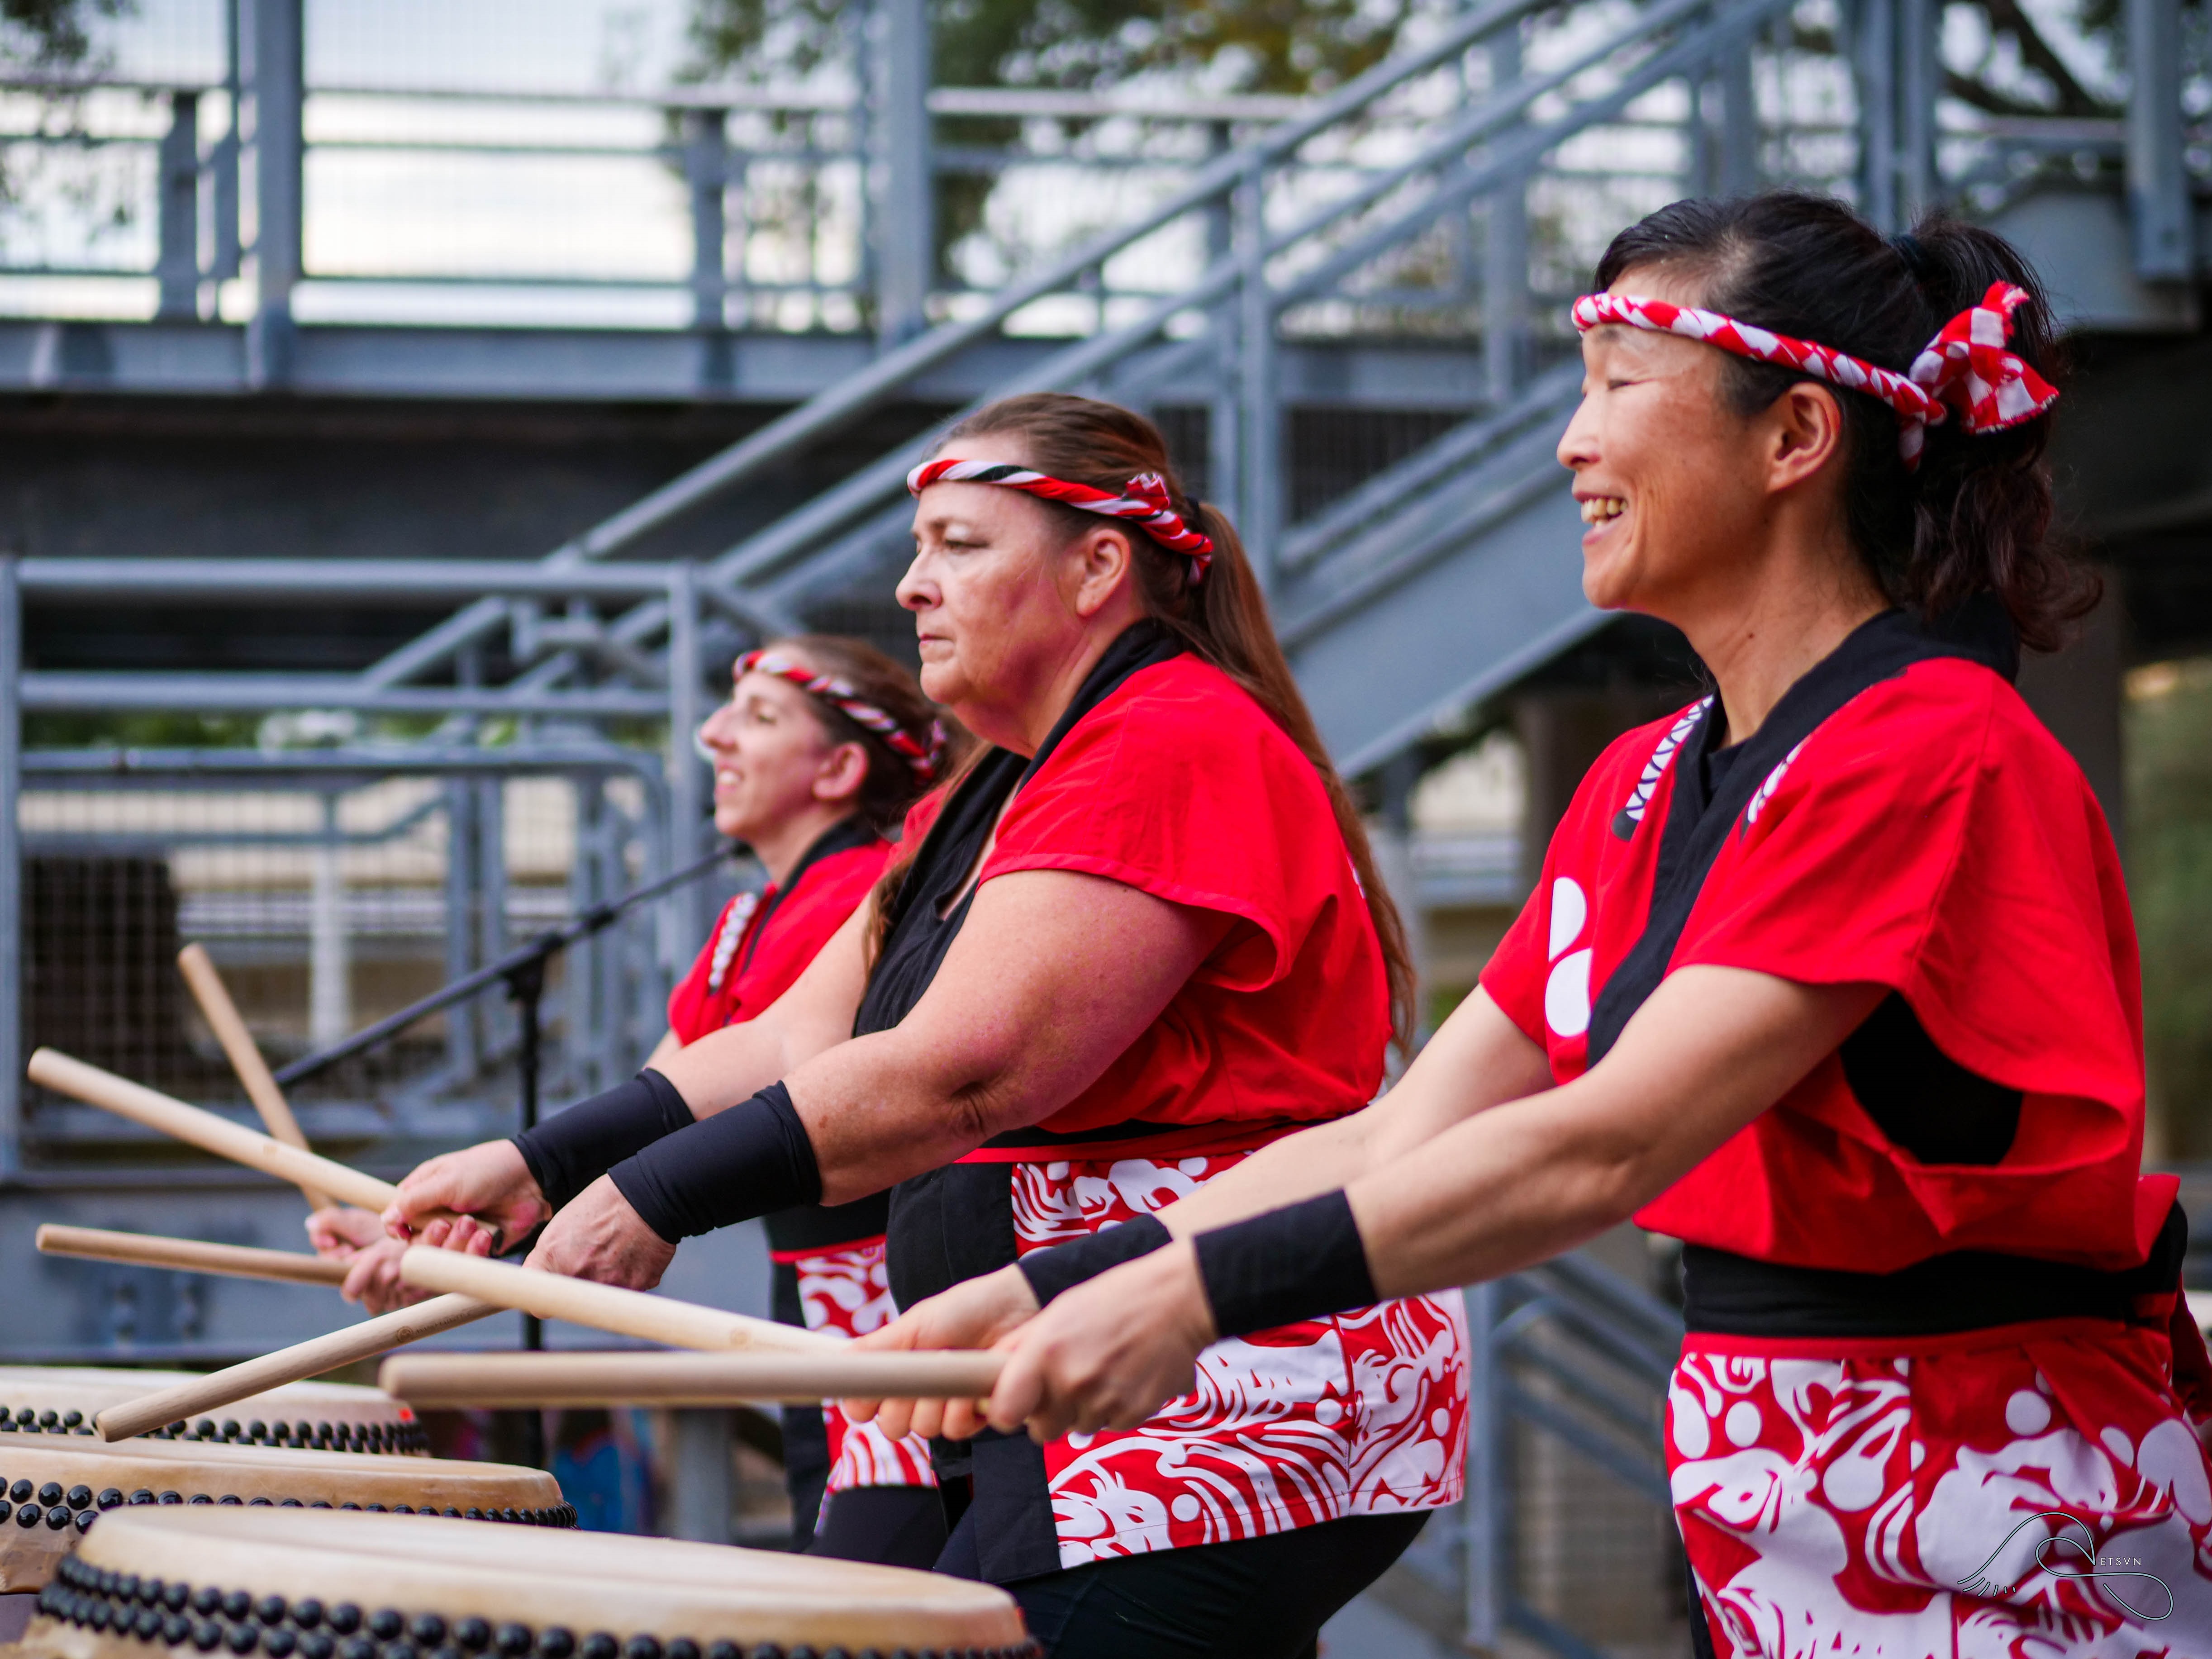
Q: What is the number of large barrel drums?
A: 3